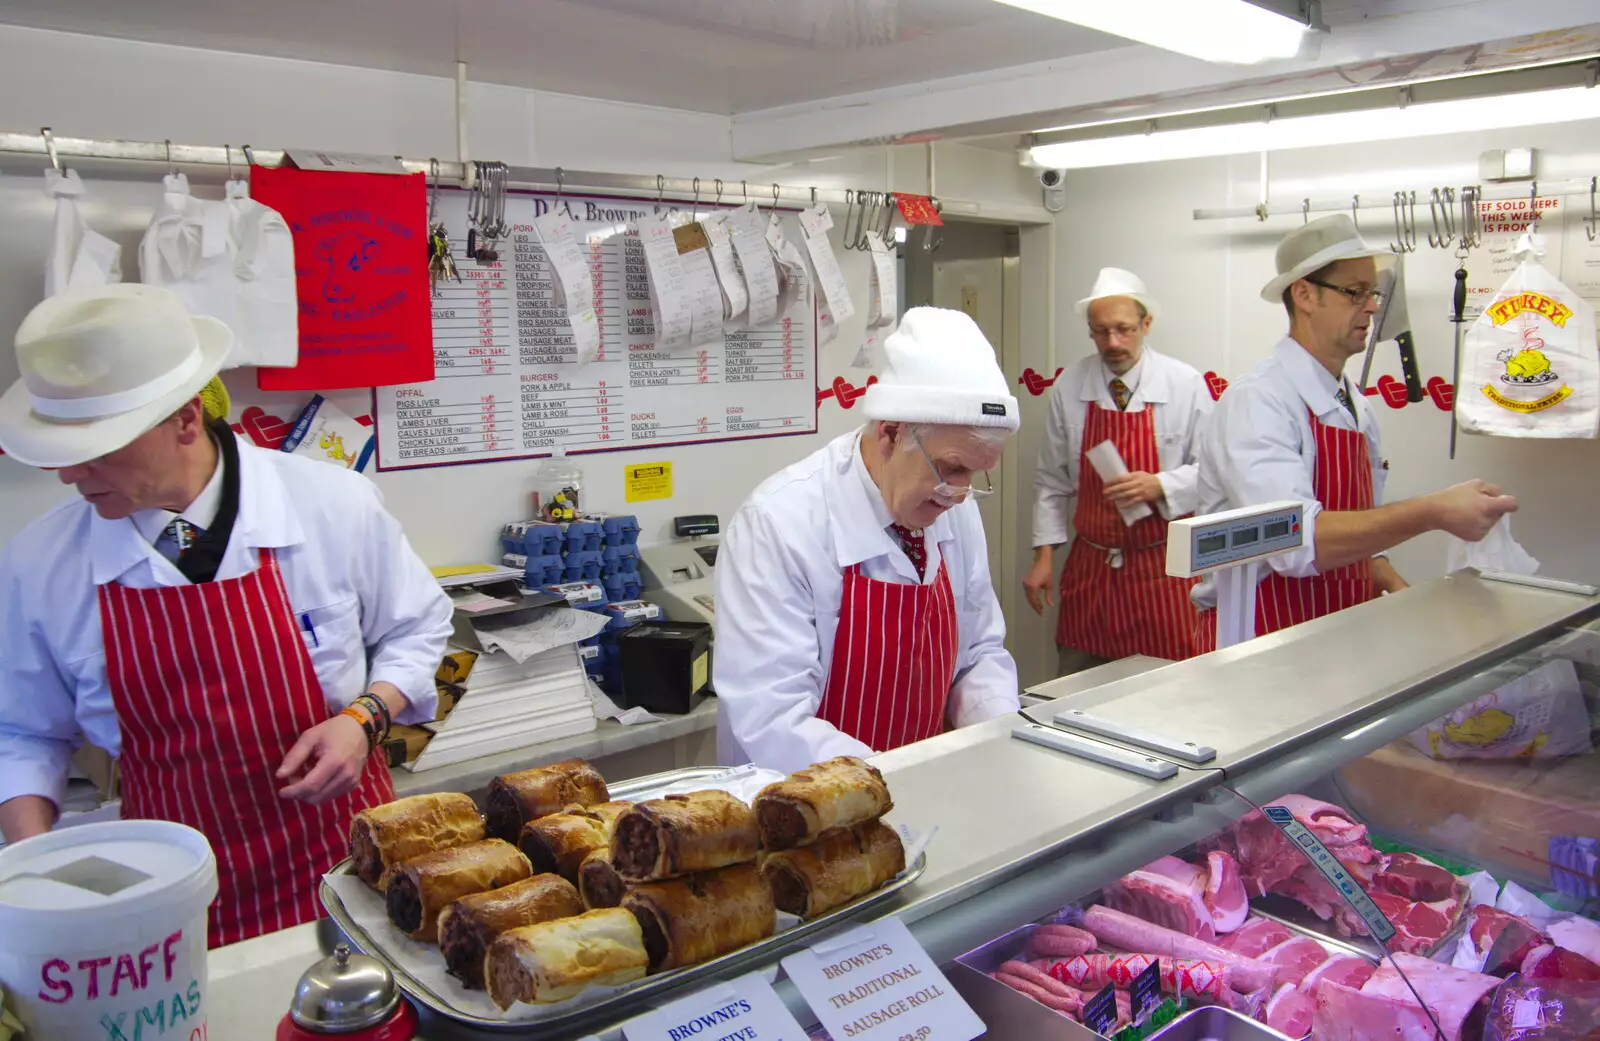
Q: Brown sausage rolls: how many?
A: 11